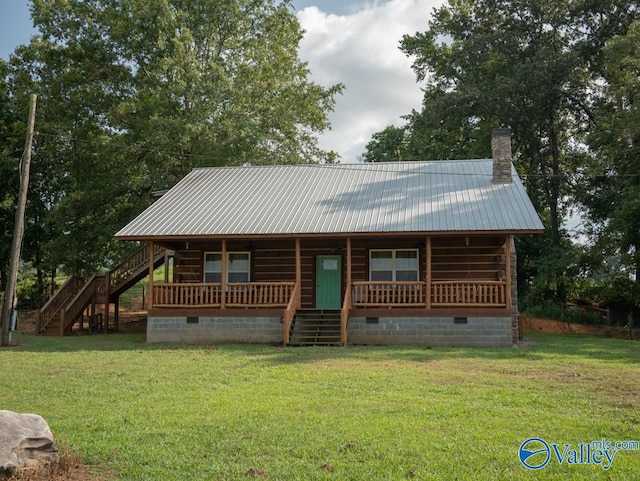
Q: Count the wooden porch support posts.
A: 6